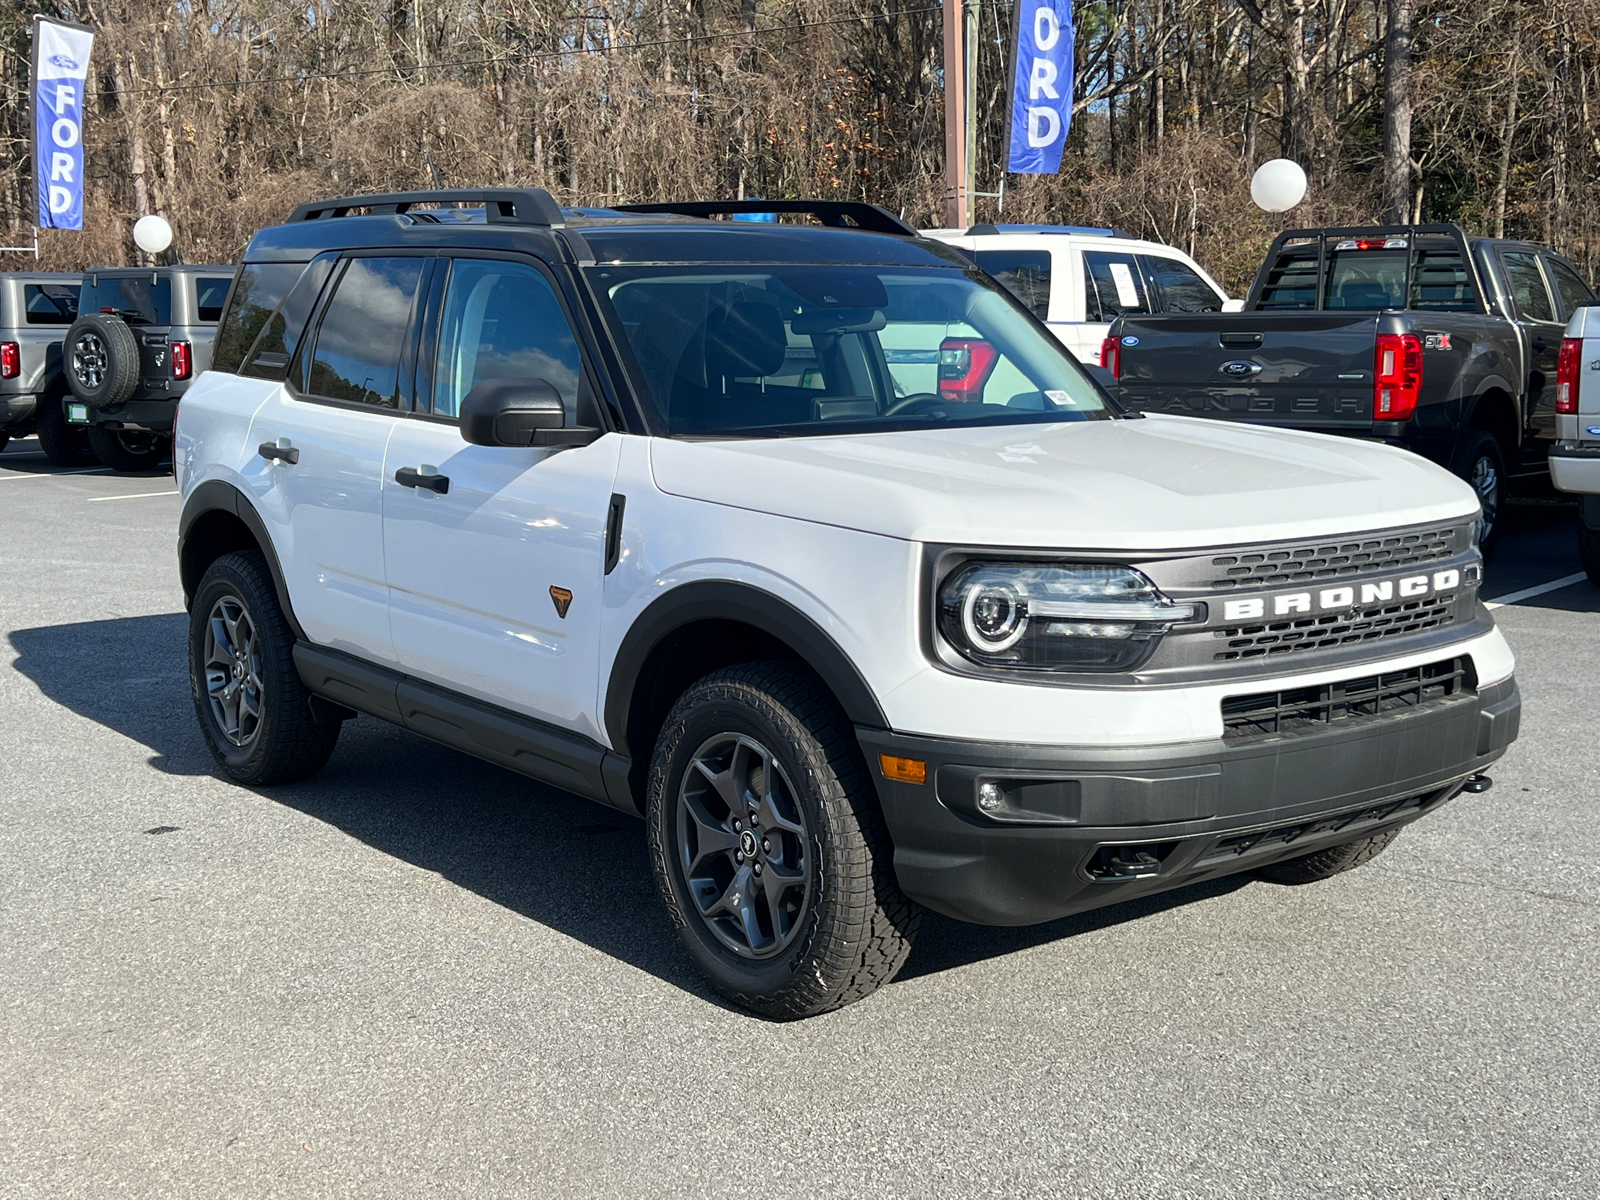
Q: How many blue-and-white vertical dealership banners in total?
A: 2